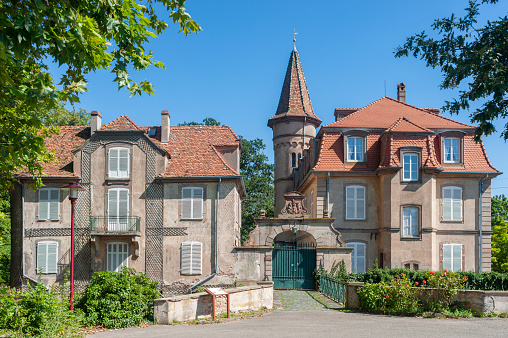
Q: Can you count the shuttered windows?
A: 11